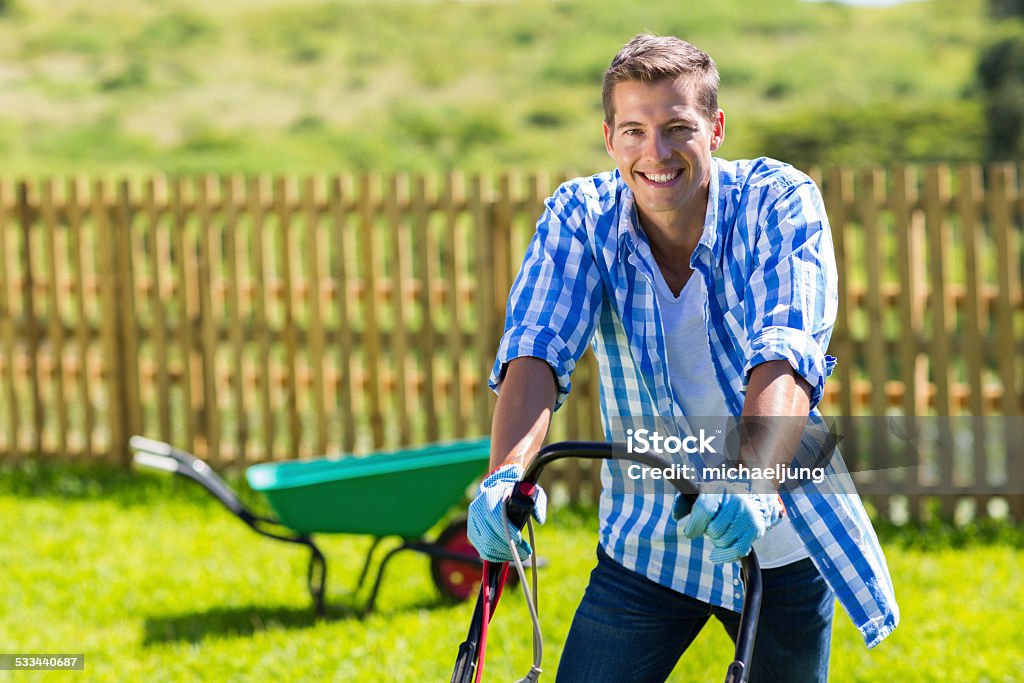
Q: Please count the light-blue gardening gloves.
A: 2